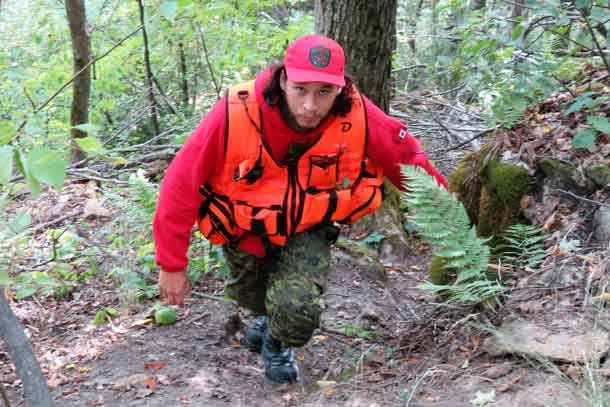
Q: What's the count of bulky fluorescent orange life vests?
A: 1